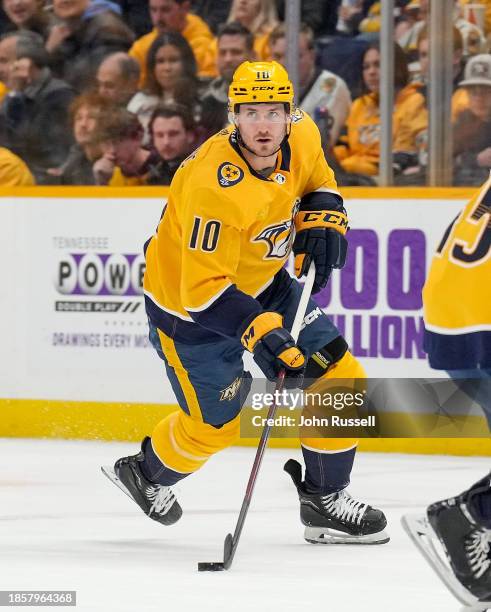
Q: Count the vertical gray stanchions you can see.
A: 3